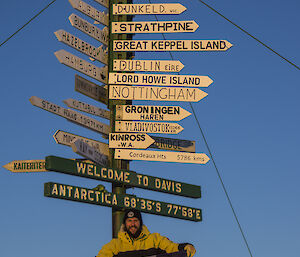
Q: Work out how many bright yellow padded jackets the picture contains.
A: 1